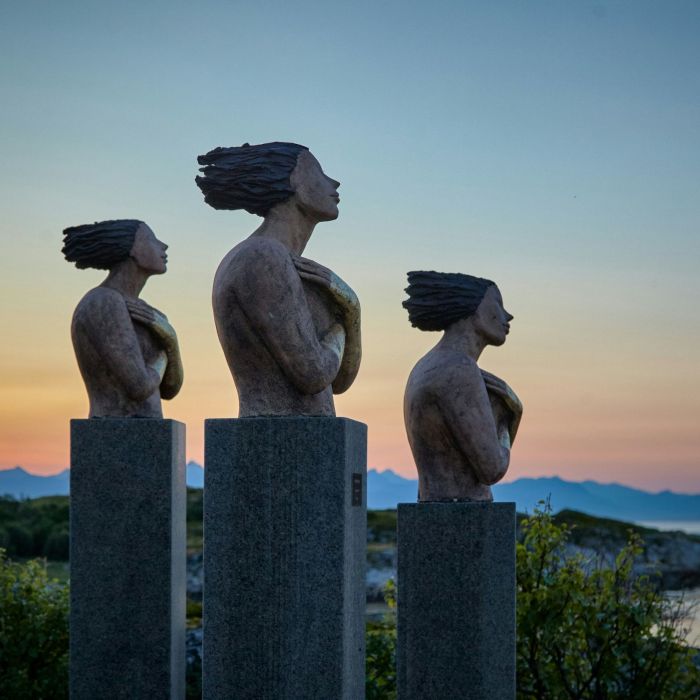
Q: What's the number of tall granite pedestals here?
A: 3